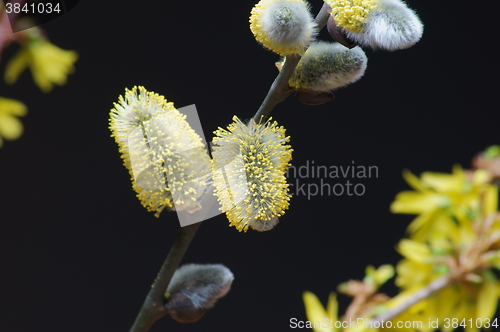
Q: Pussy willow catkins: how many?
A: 6